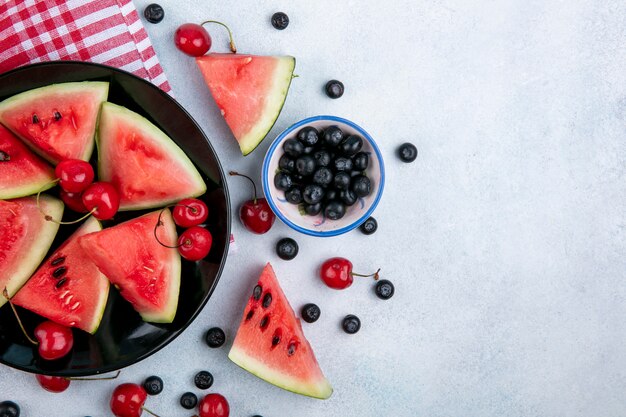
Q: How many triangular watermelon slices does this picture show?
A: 8